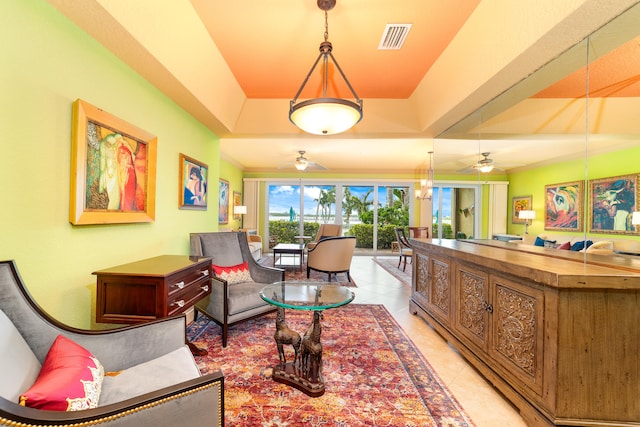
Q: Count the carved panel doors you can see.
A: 4